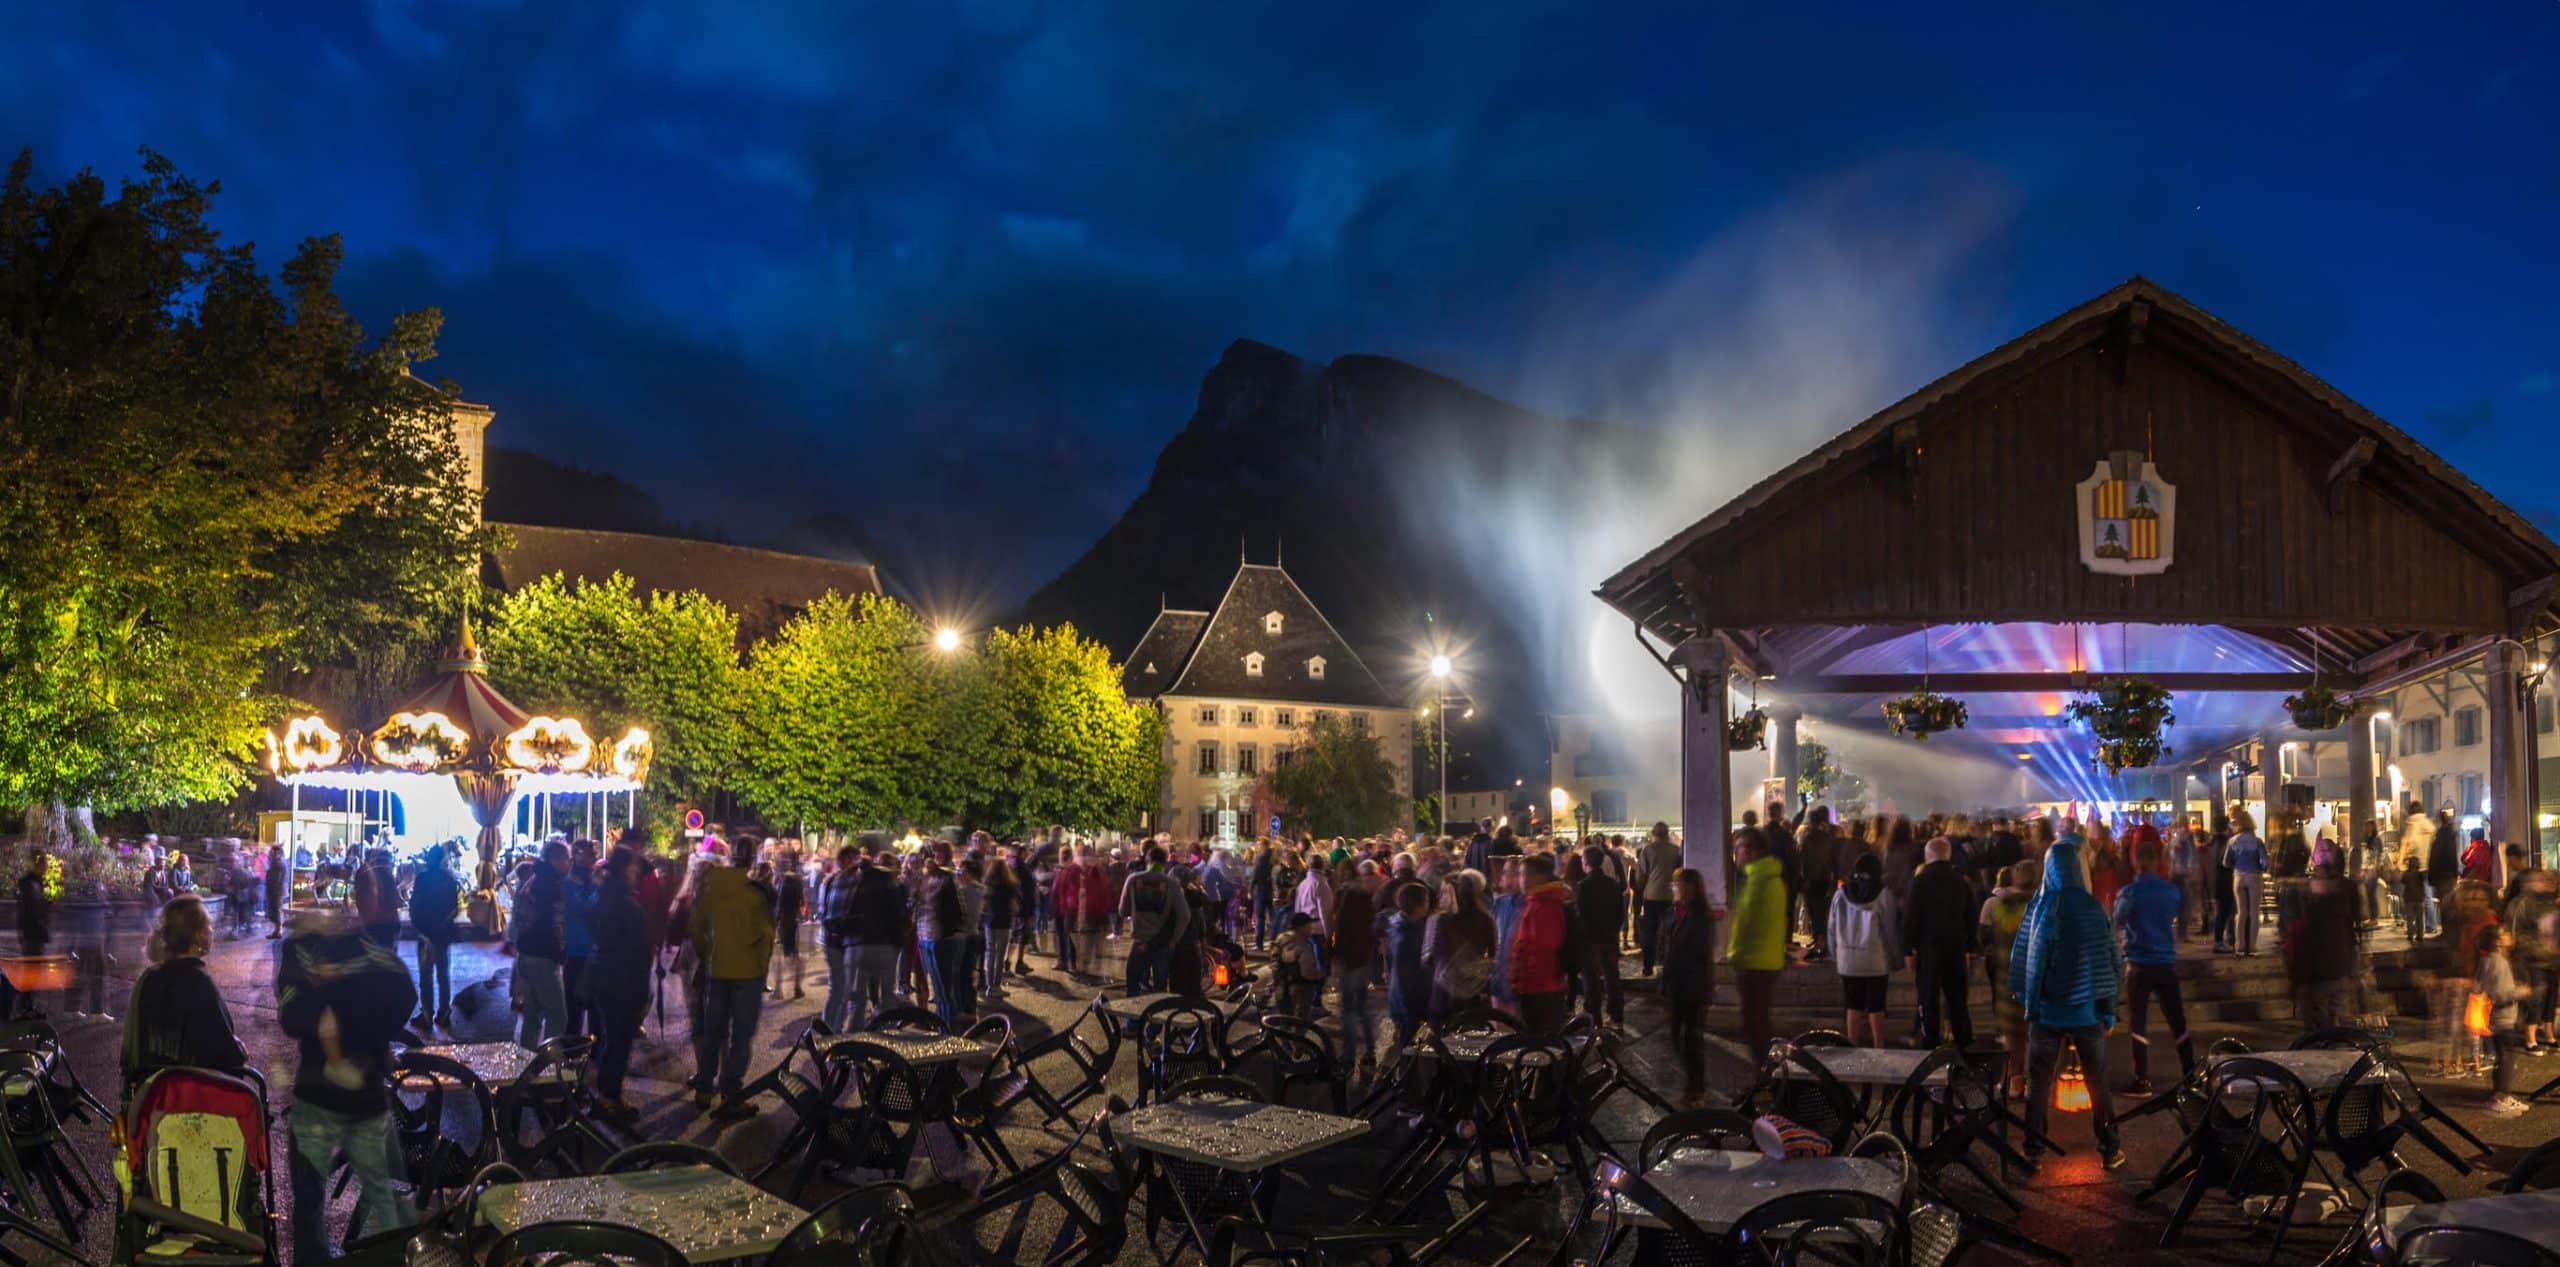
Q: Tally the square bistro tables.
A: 11